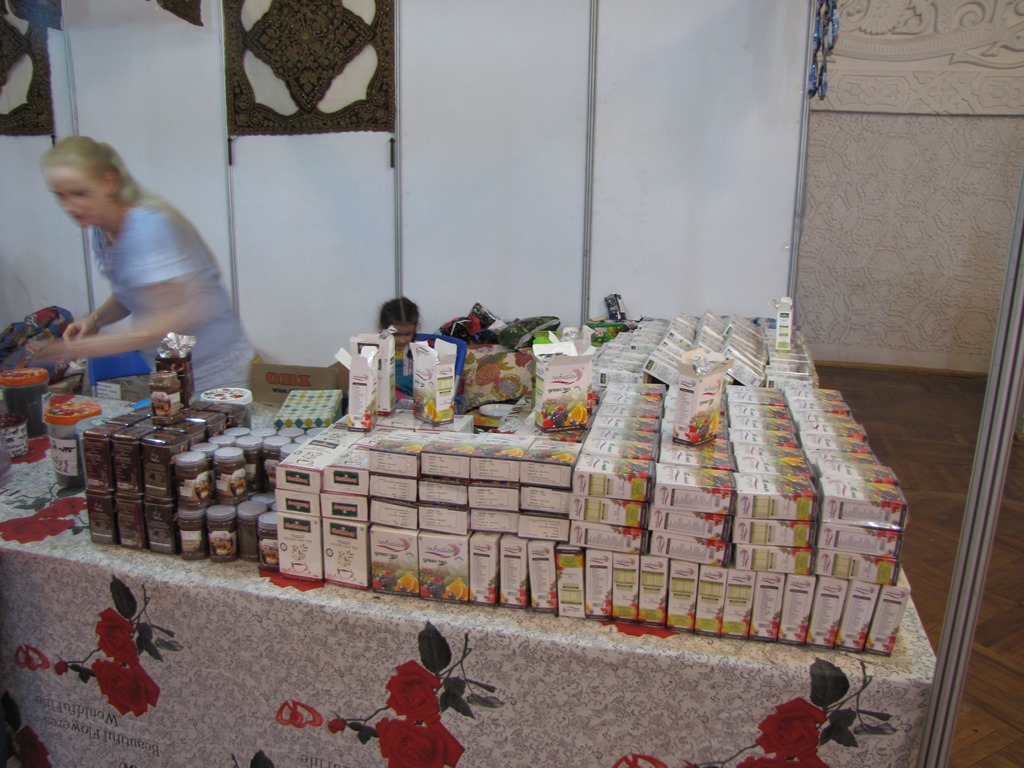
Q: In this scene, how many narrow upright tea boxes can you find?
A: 15